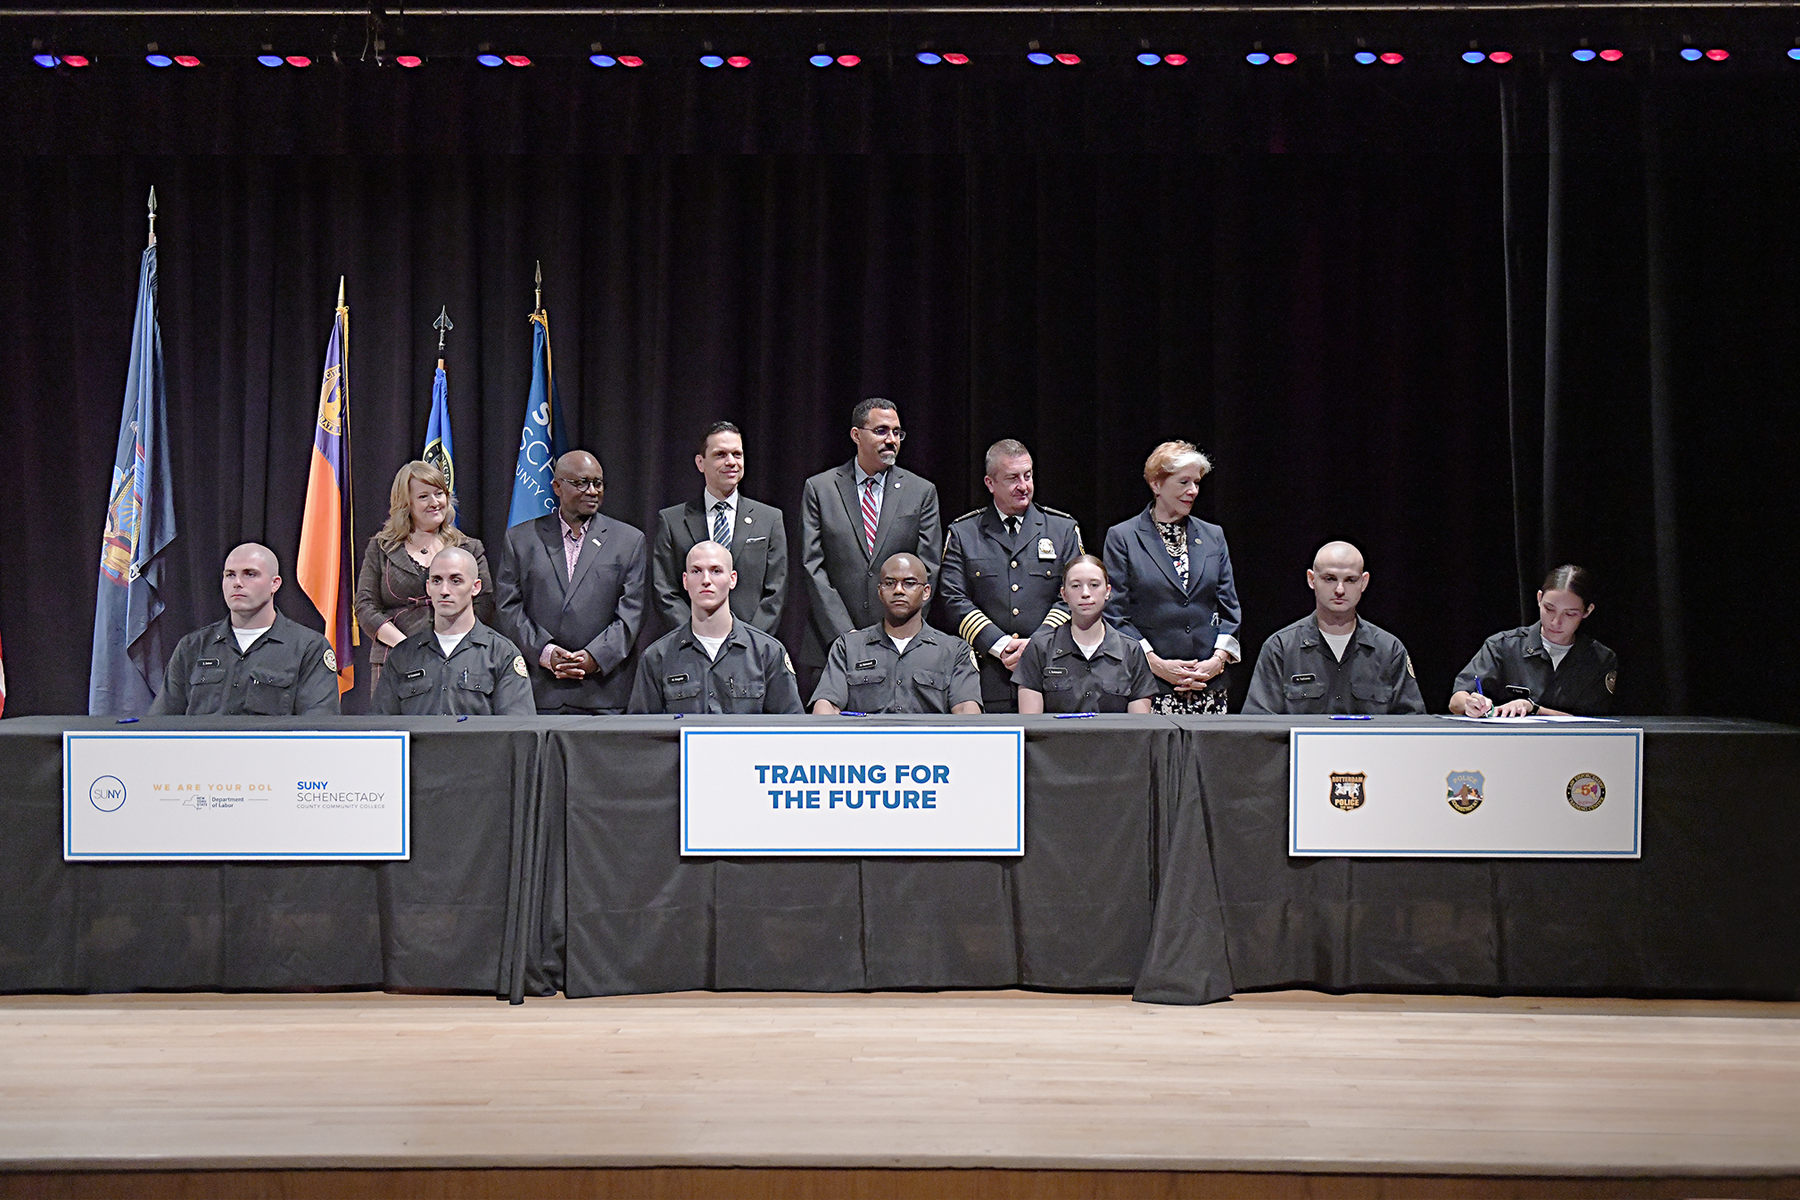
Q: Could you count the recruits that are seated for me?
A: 7